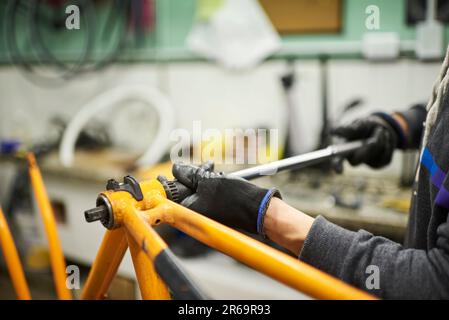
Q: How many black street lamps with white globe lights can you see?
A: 0